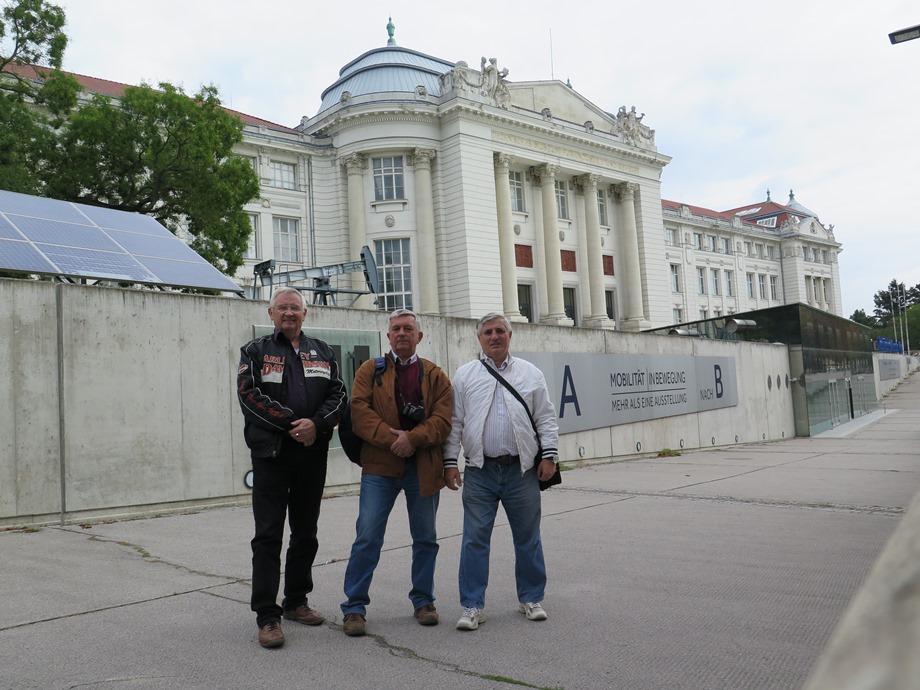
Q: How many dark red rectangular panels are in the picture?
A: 3